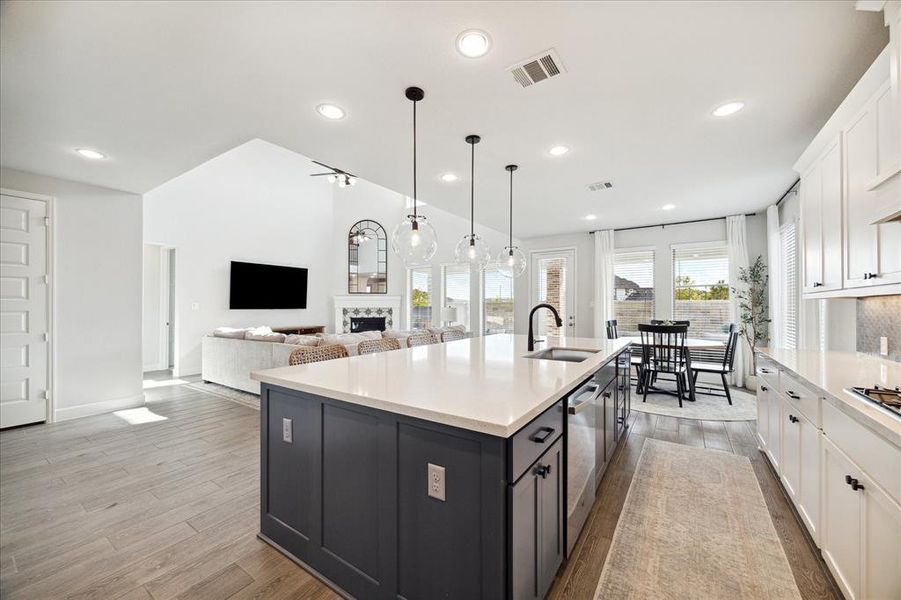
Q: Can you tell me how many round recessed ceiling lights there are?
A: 8